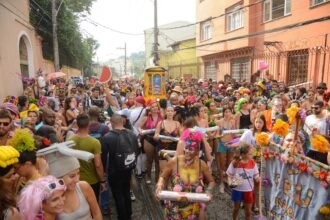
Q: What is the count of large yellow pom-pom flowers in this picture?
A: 4